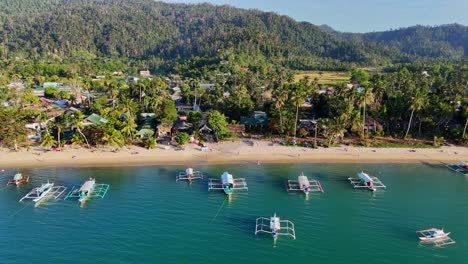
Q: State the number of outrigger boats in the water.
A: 10